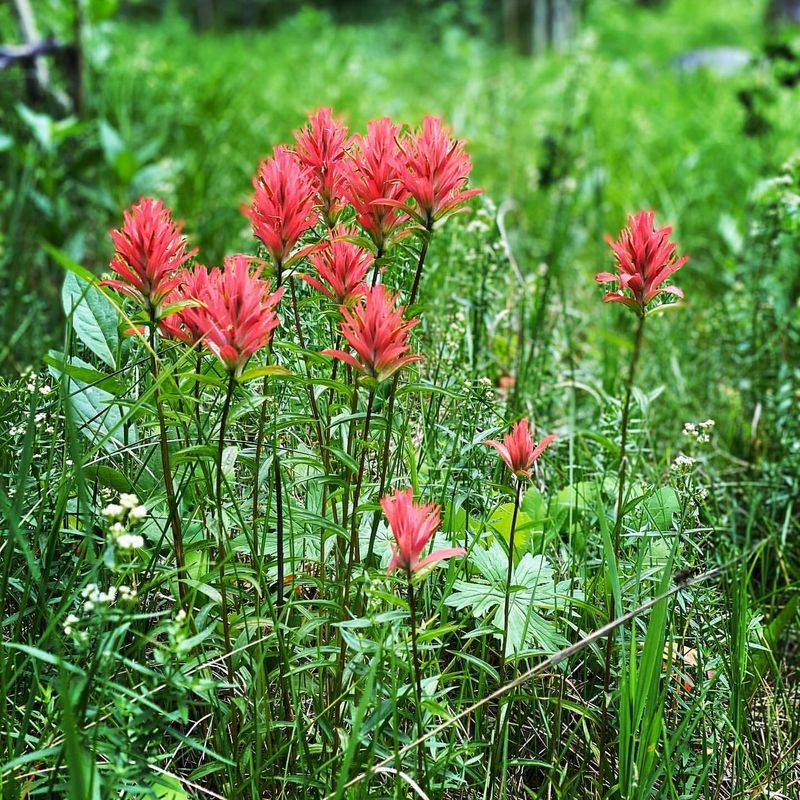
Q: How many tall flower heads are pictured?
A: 12